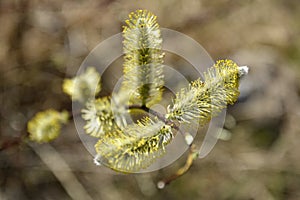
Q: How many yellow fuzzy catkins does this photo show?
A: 6